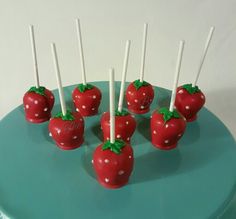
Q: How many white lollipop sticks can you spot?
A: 8